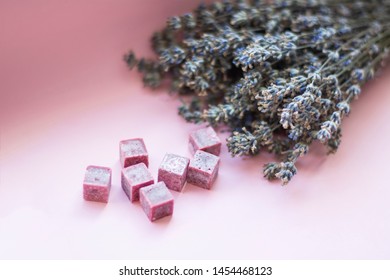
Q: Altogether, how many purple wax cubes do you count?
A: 7